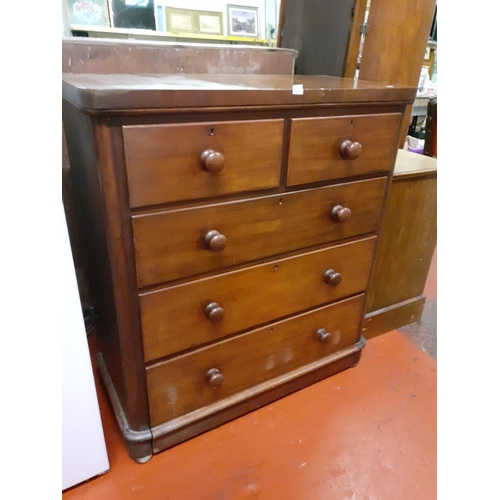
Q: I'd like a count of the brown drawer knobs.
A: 8